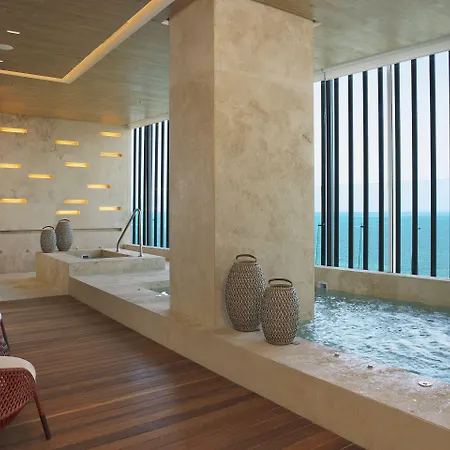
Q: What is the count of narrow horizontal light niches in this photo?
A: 12